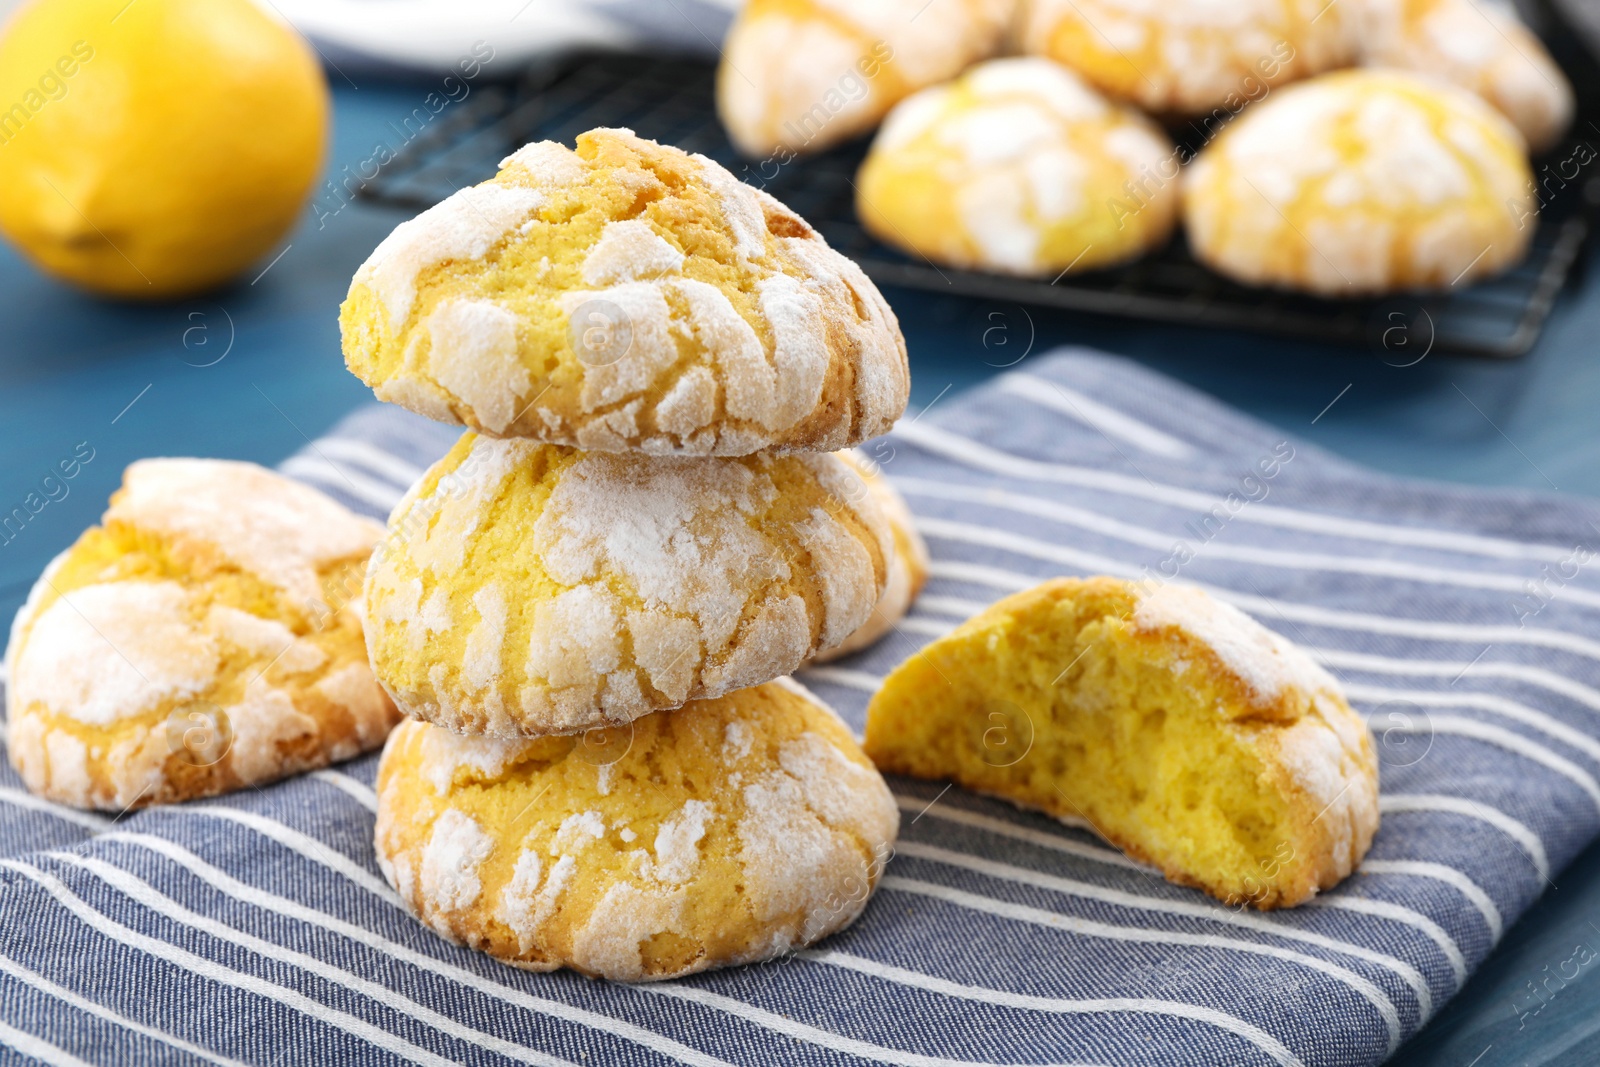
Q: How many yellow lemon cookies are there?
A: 11